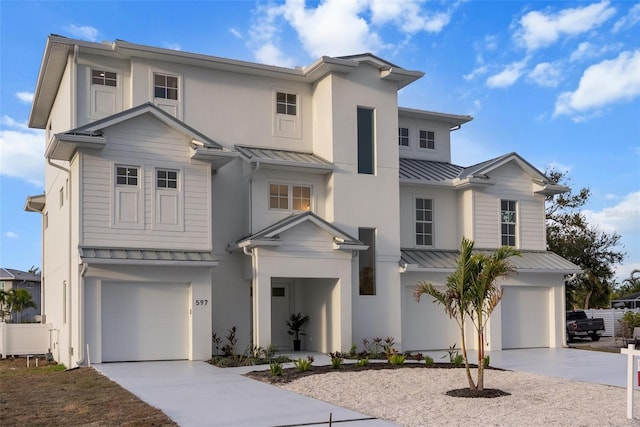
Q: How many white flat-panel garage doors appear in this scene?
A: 3